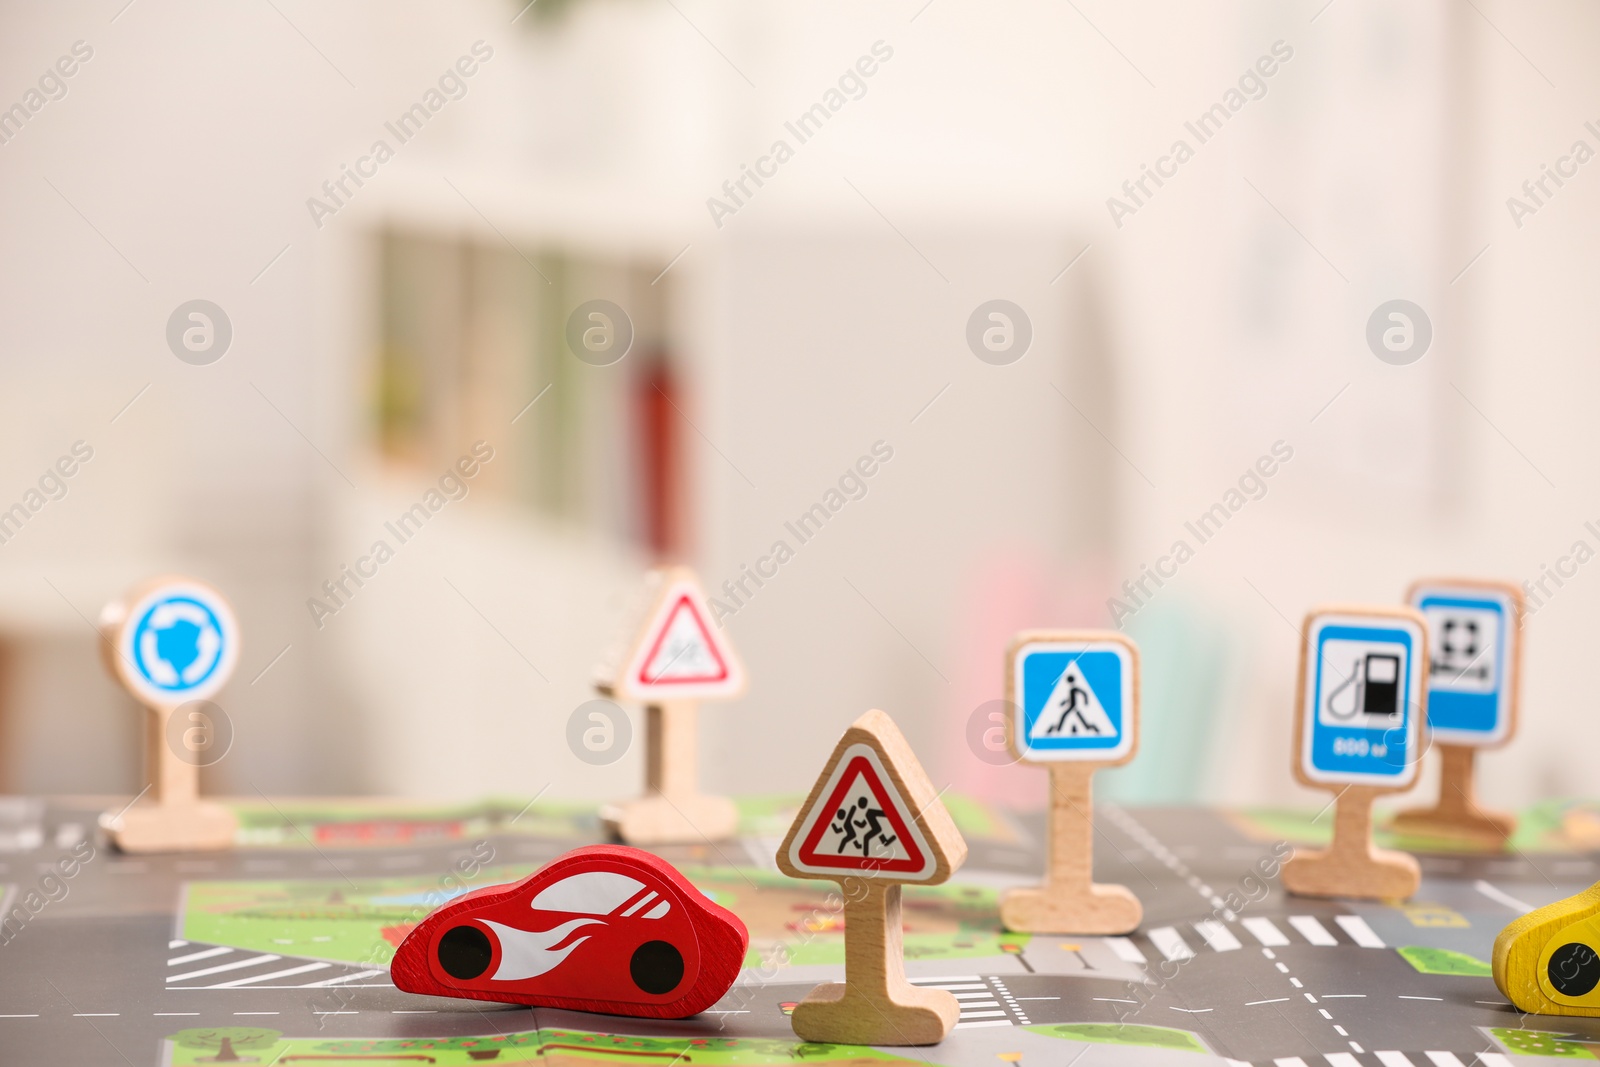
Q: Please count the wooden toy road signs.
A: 6